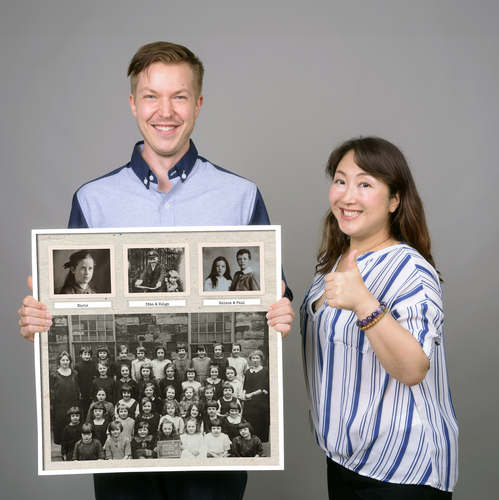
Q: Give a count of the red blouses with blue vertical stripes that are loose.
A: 0